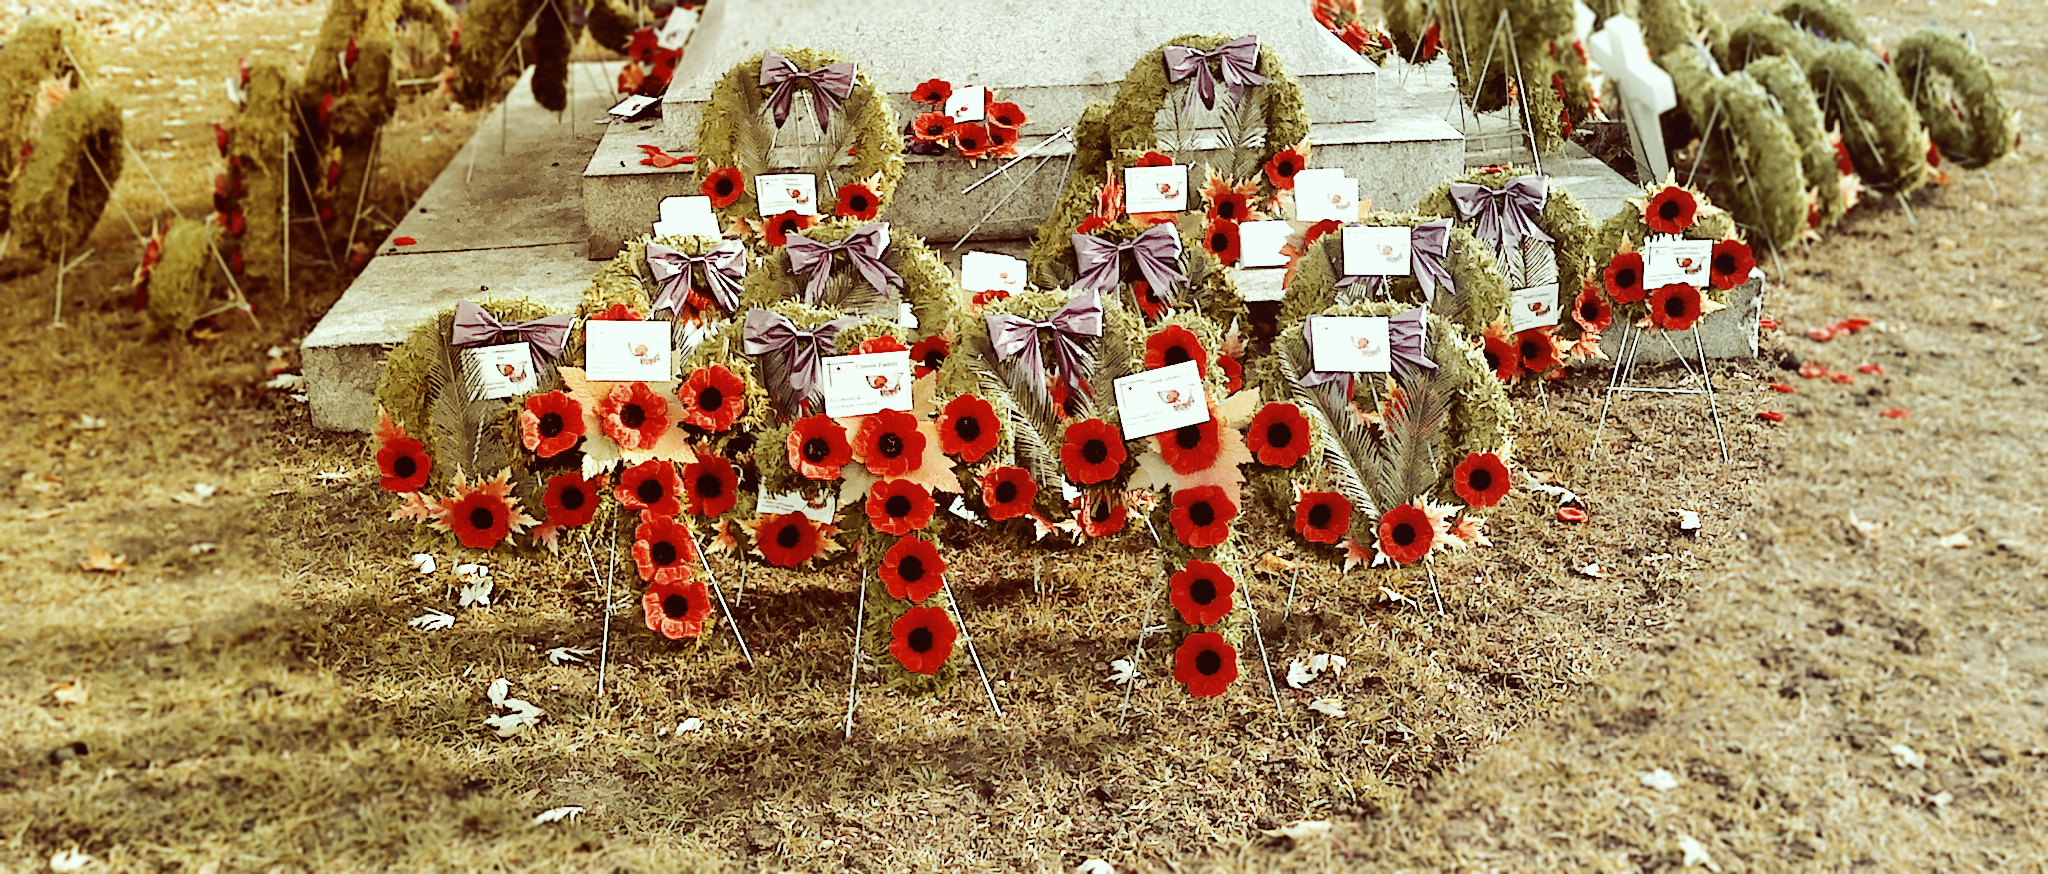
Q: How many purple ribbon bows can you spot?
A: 11